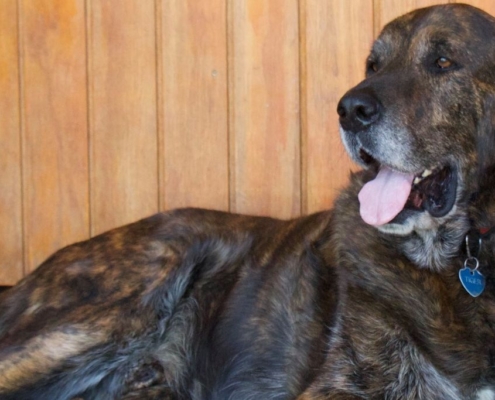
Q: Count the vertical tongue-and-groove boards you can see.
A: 8